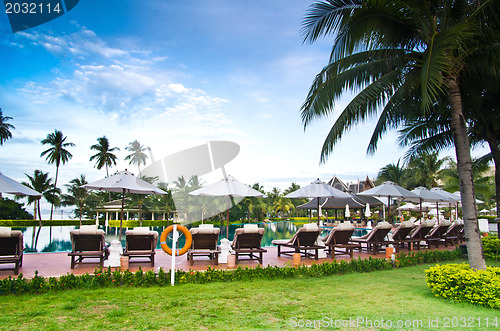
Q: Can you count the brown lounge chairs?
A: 12